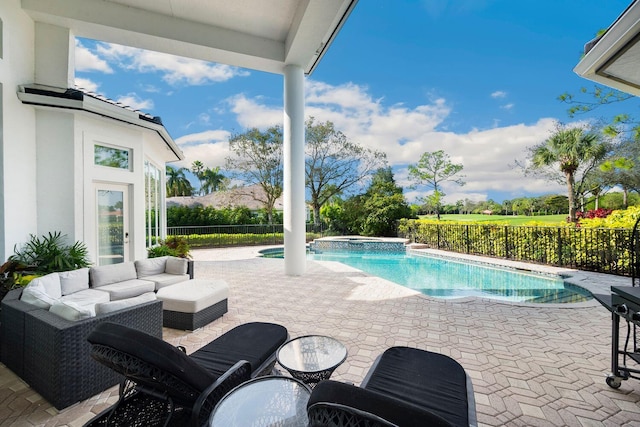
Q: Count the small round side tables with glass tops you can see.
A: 2